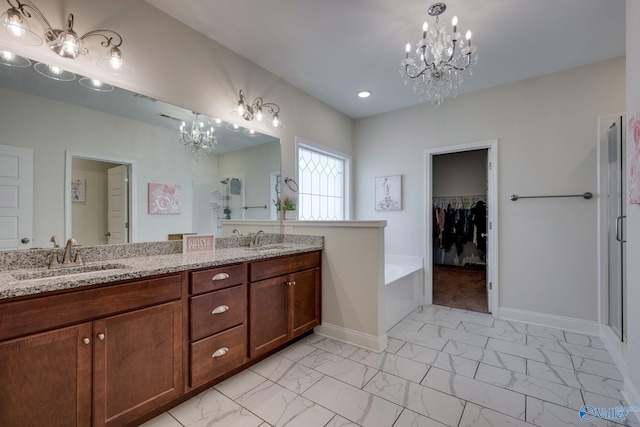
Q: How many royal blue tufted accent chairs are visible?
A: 0